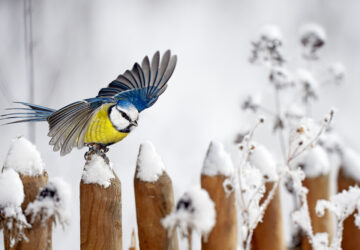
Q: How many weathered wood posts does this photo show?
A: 7